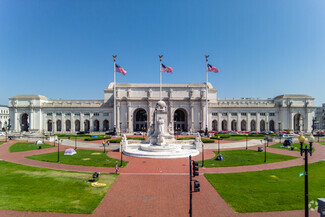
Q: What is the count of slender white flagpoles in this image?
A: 3